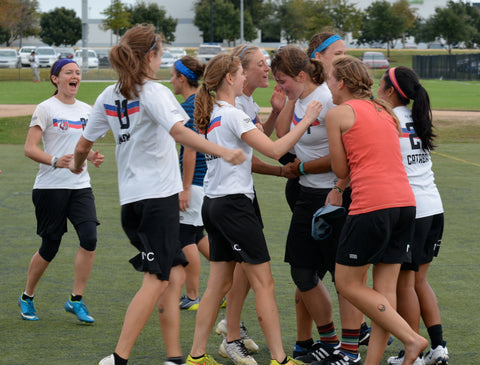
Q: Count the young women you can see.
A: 9